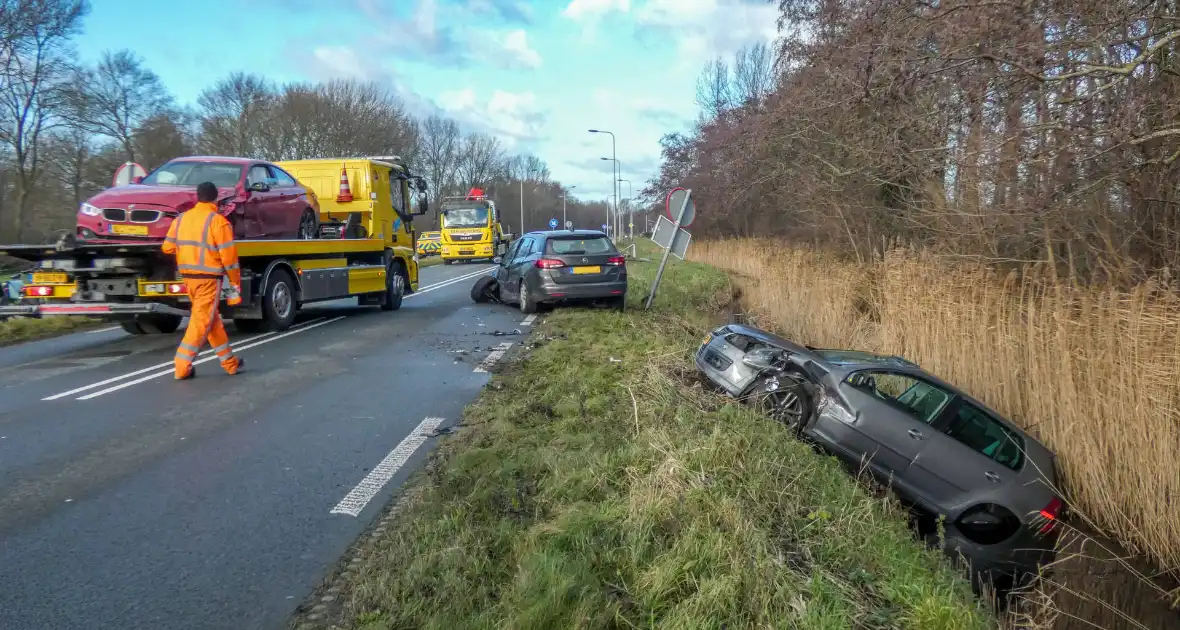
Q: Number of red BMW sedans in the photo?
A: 1